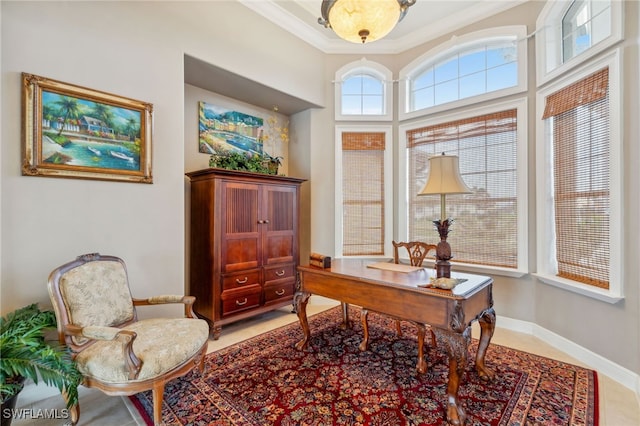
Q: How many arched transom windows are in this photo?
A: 3